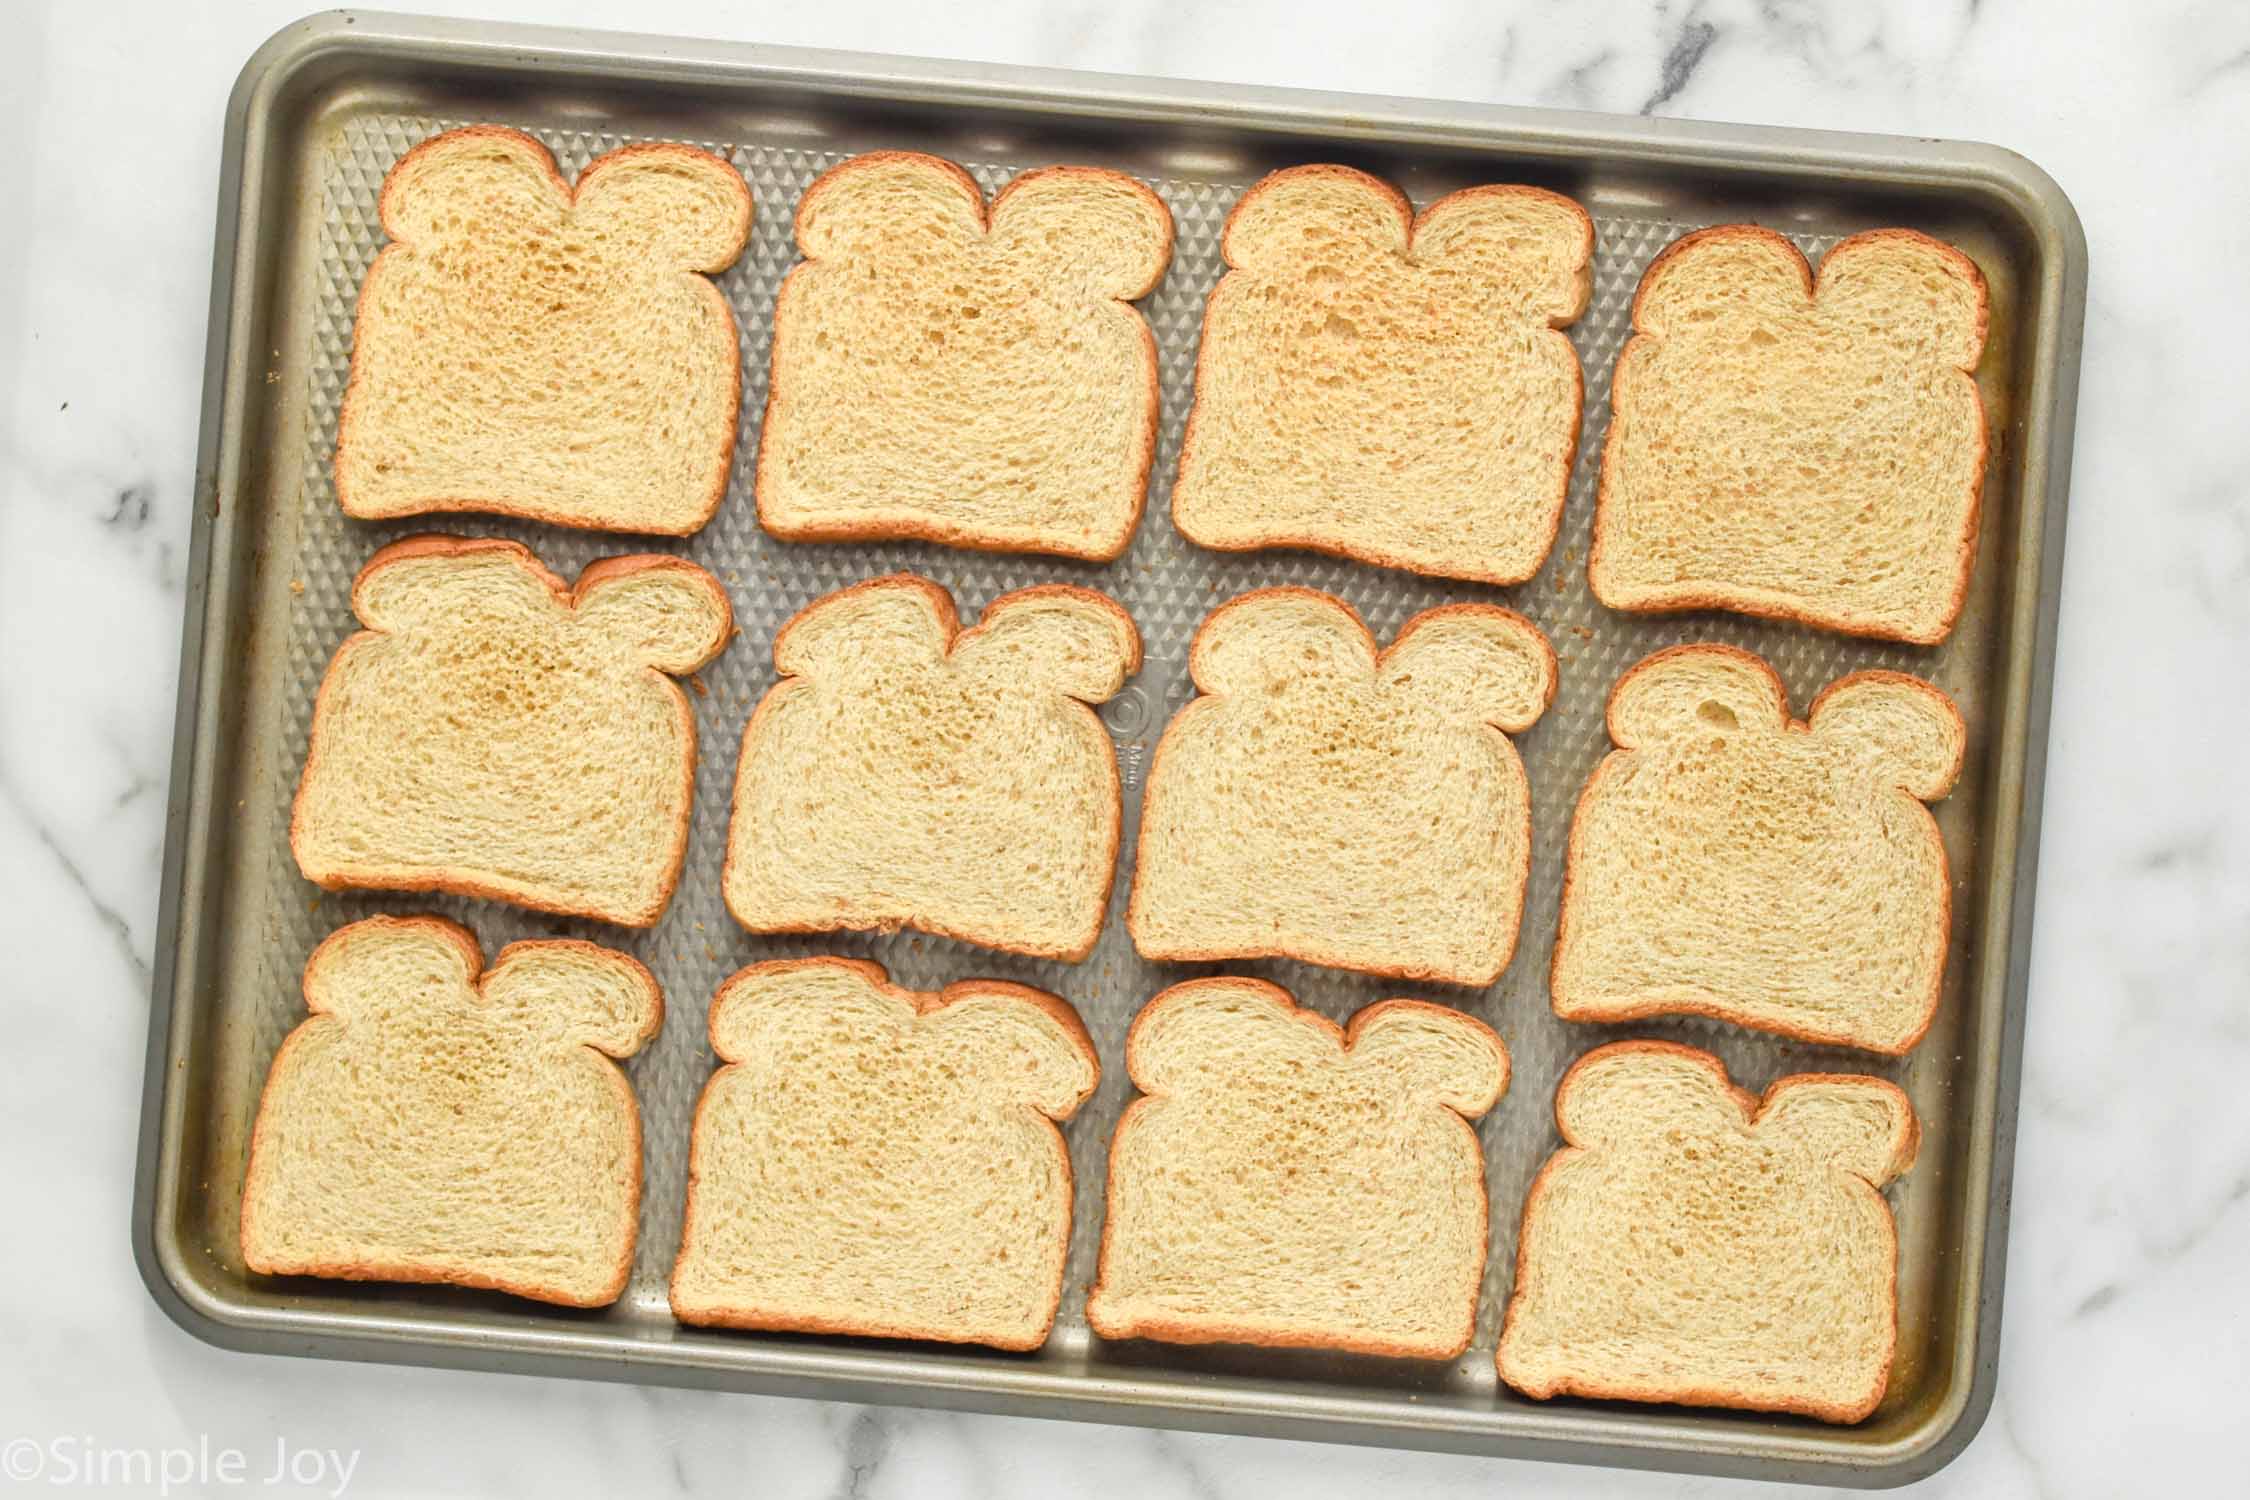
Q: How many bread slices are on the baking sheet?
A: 12